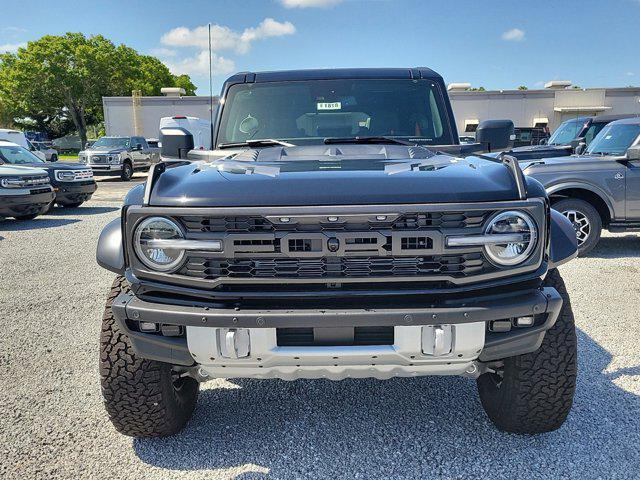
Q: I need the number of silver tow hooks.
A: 2